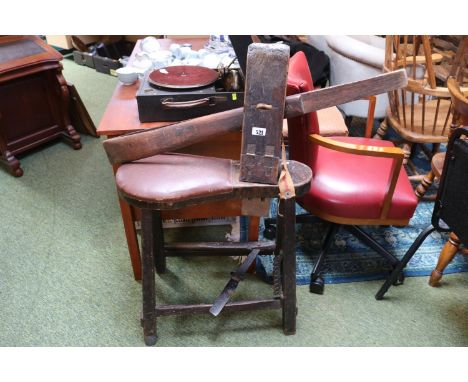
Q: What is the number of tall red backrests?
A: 1